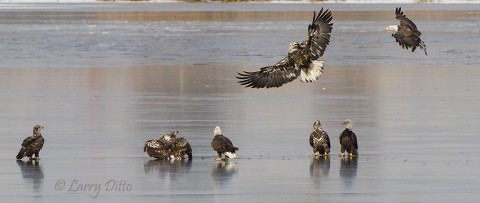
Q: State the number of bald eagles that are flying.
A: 2